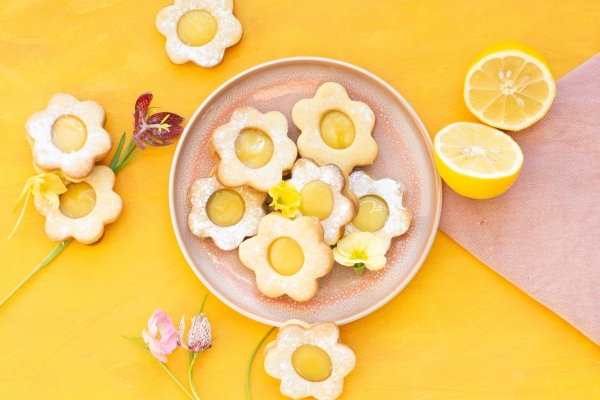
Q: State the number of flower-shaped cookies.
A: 10